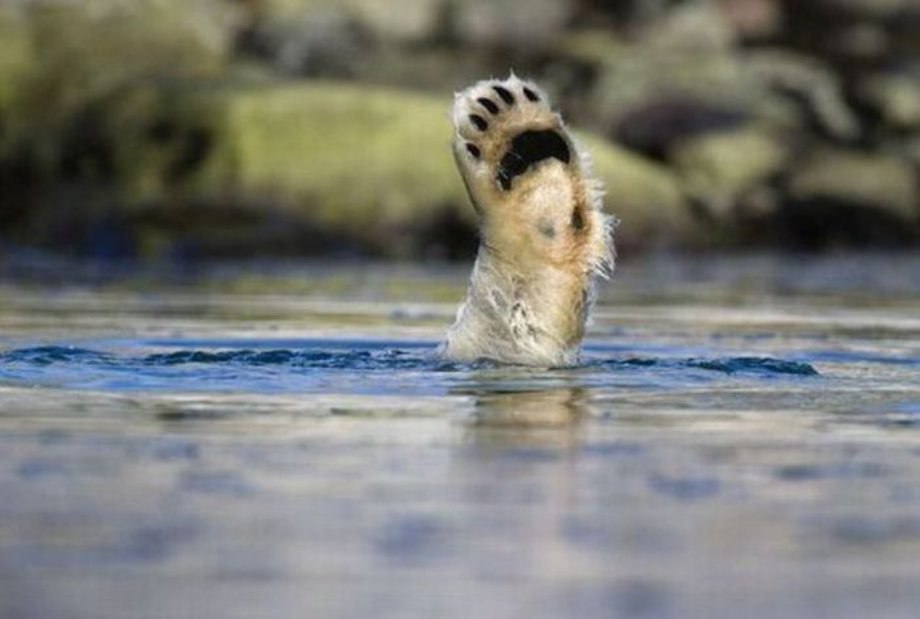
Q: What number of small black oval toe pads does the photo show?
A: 5